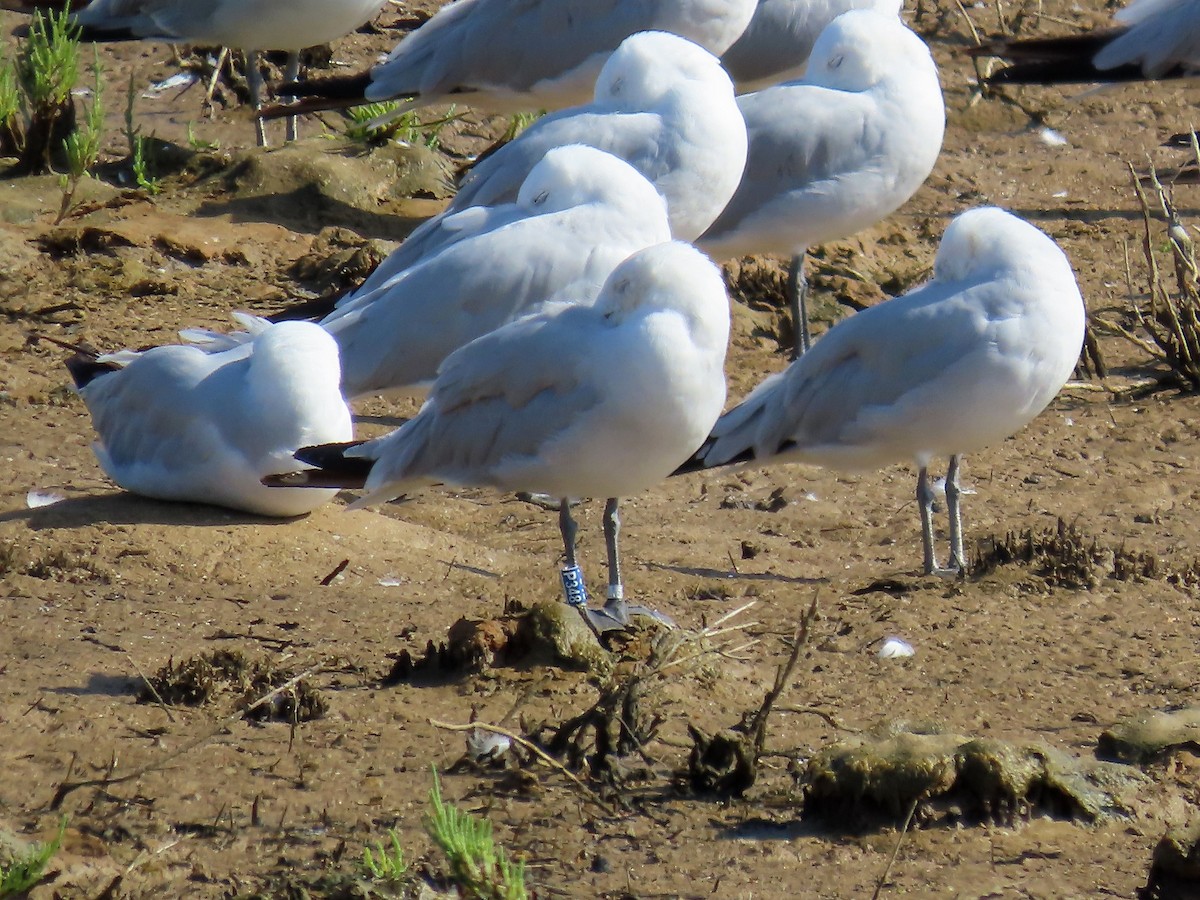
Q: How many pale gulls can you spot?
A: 10